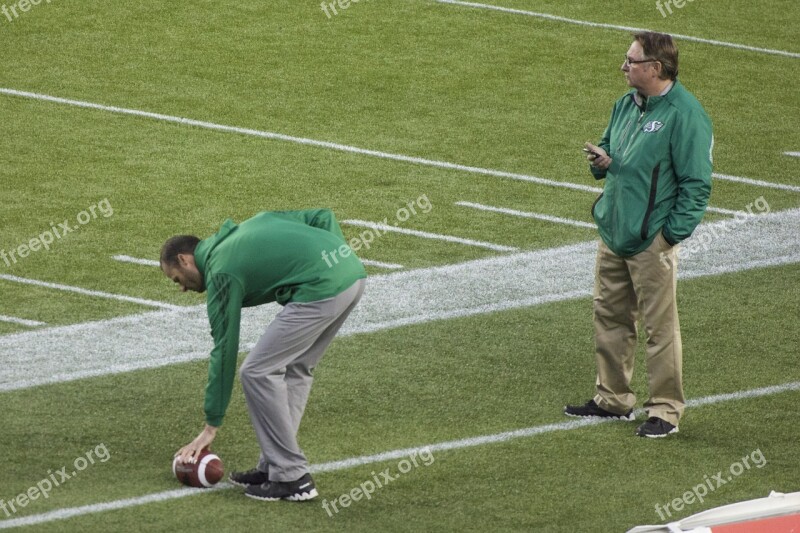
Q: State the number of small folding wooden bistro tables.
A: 0